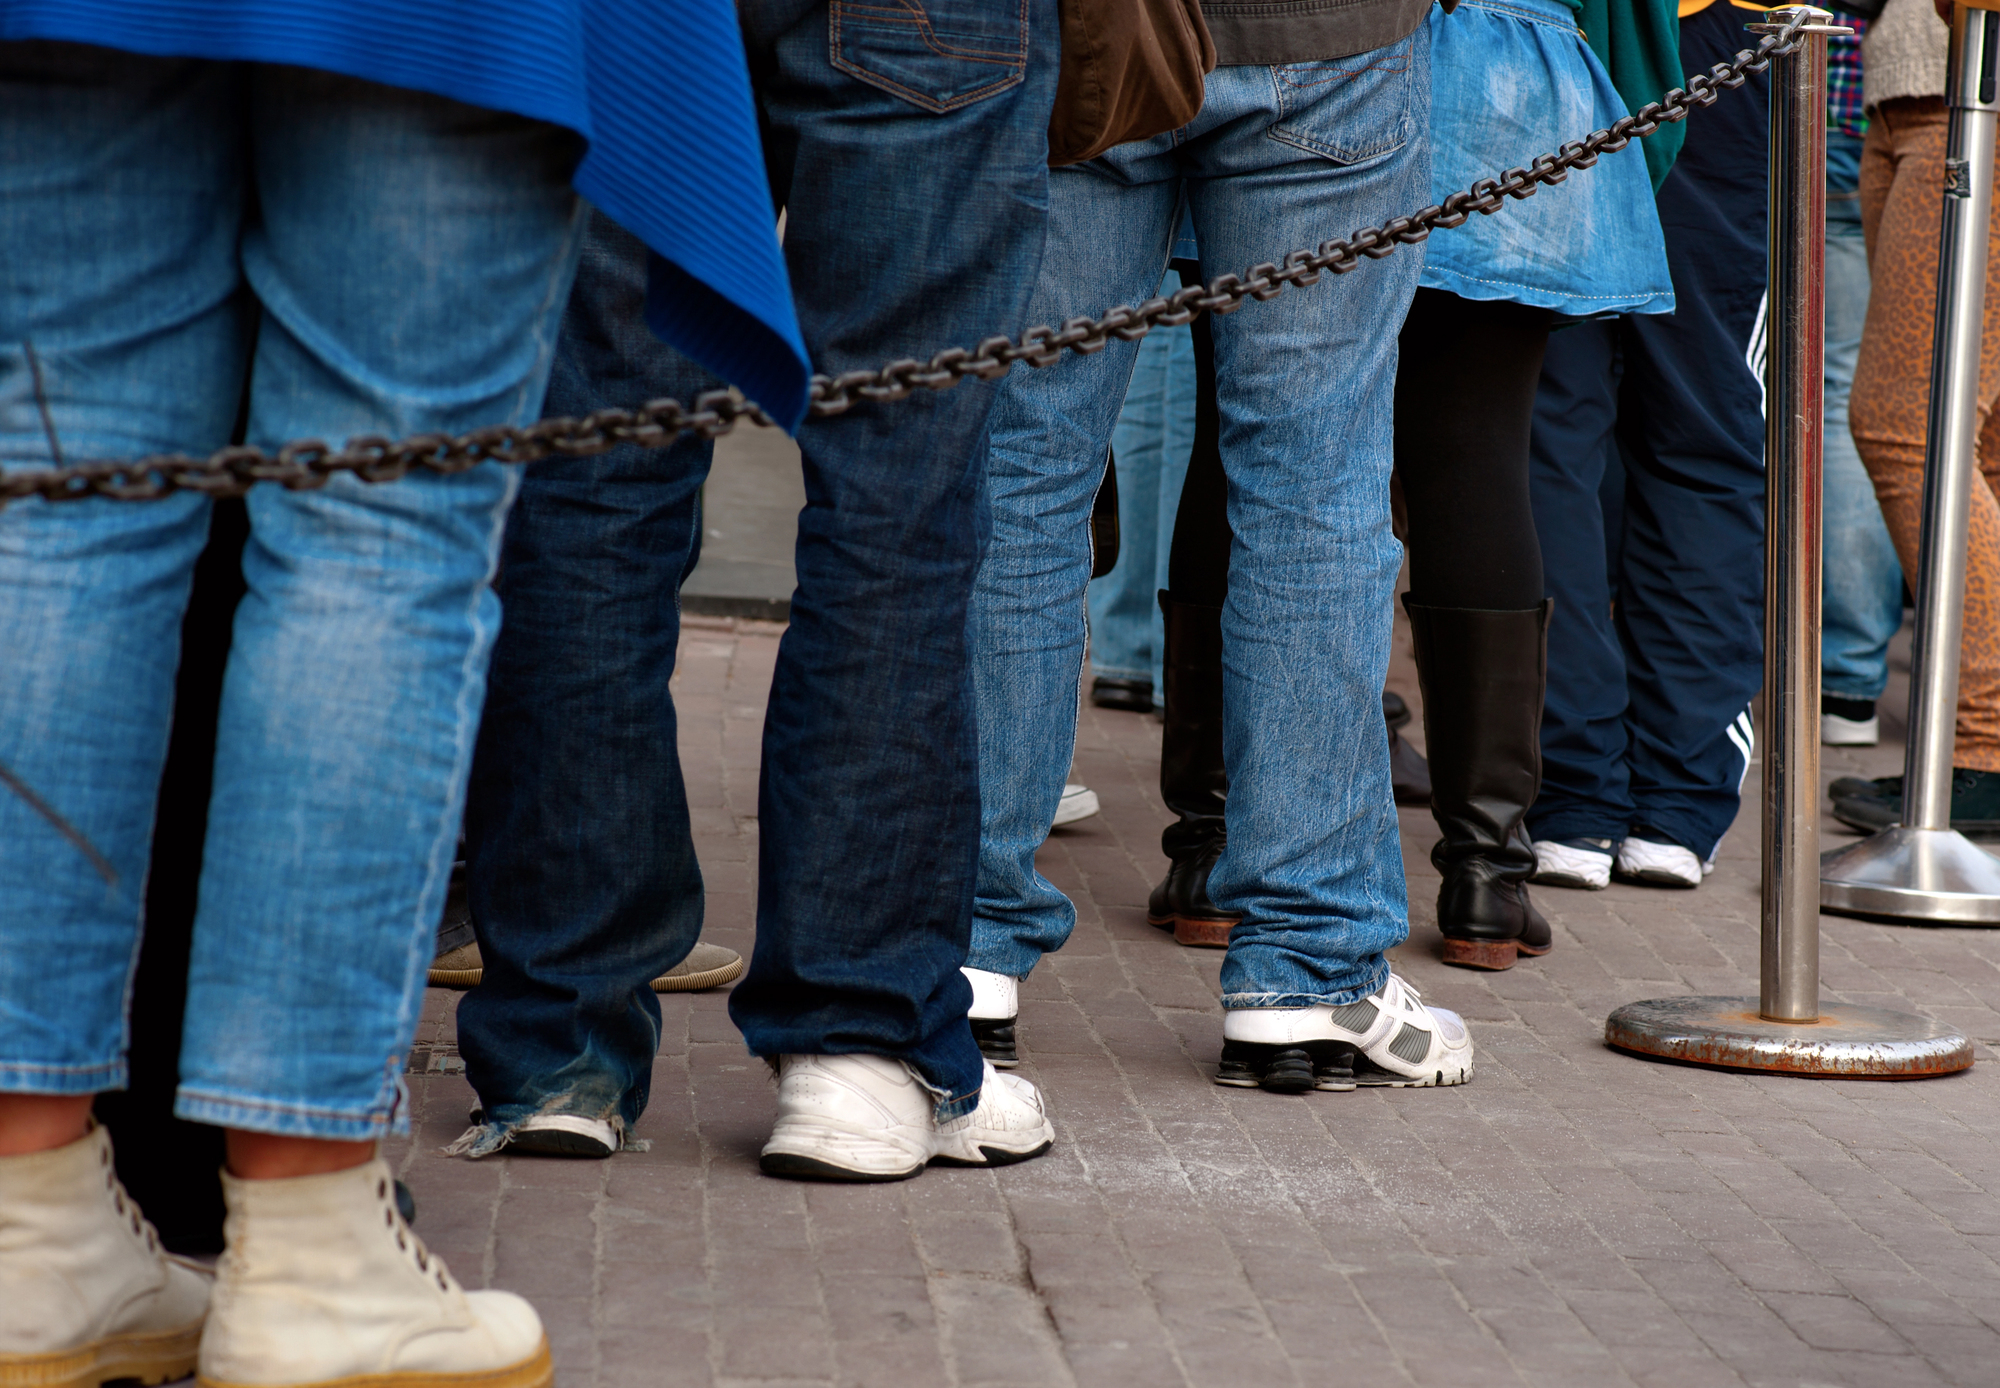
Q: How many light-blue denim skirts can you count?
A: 1